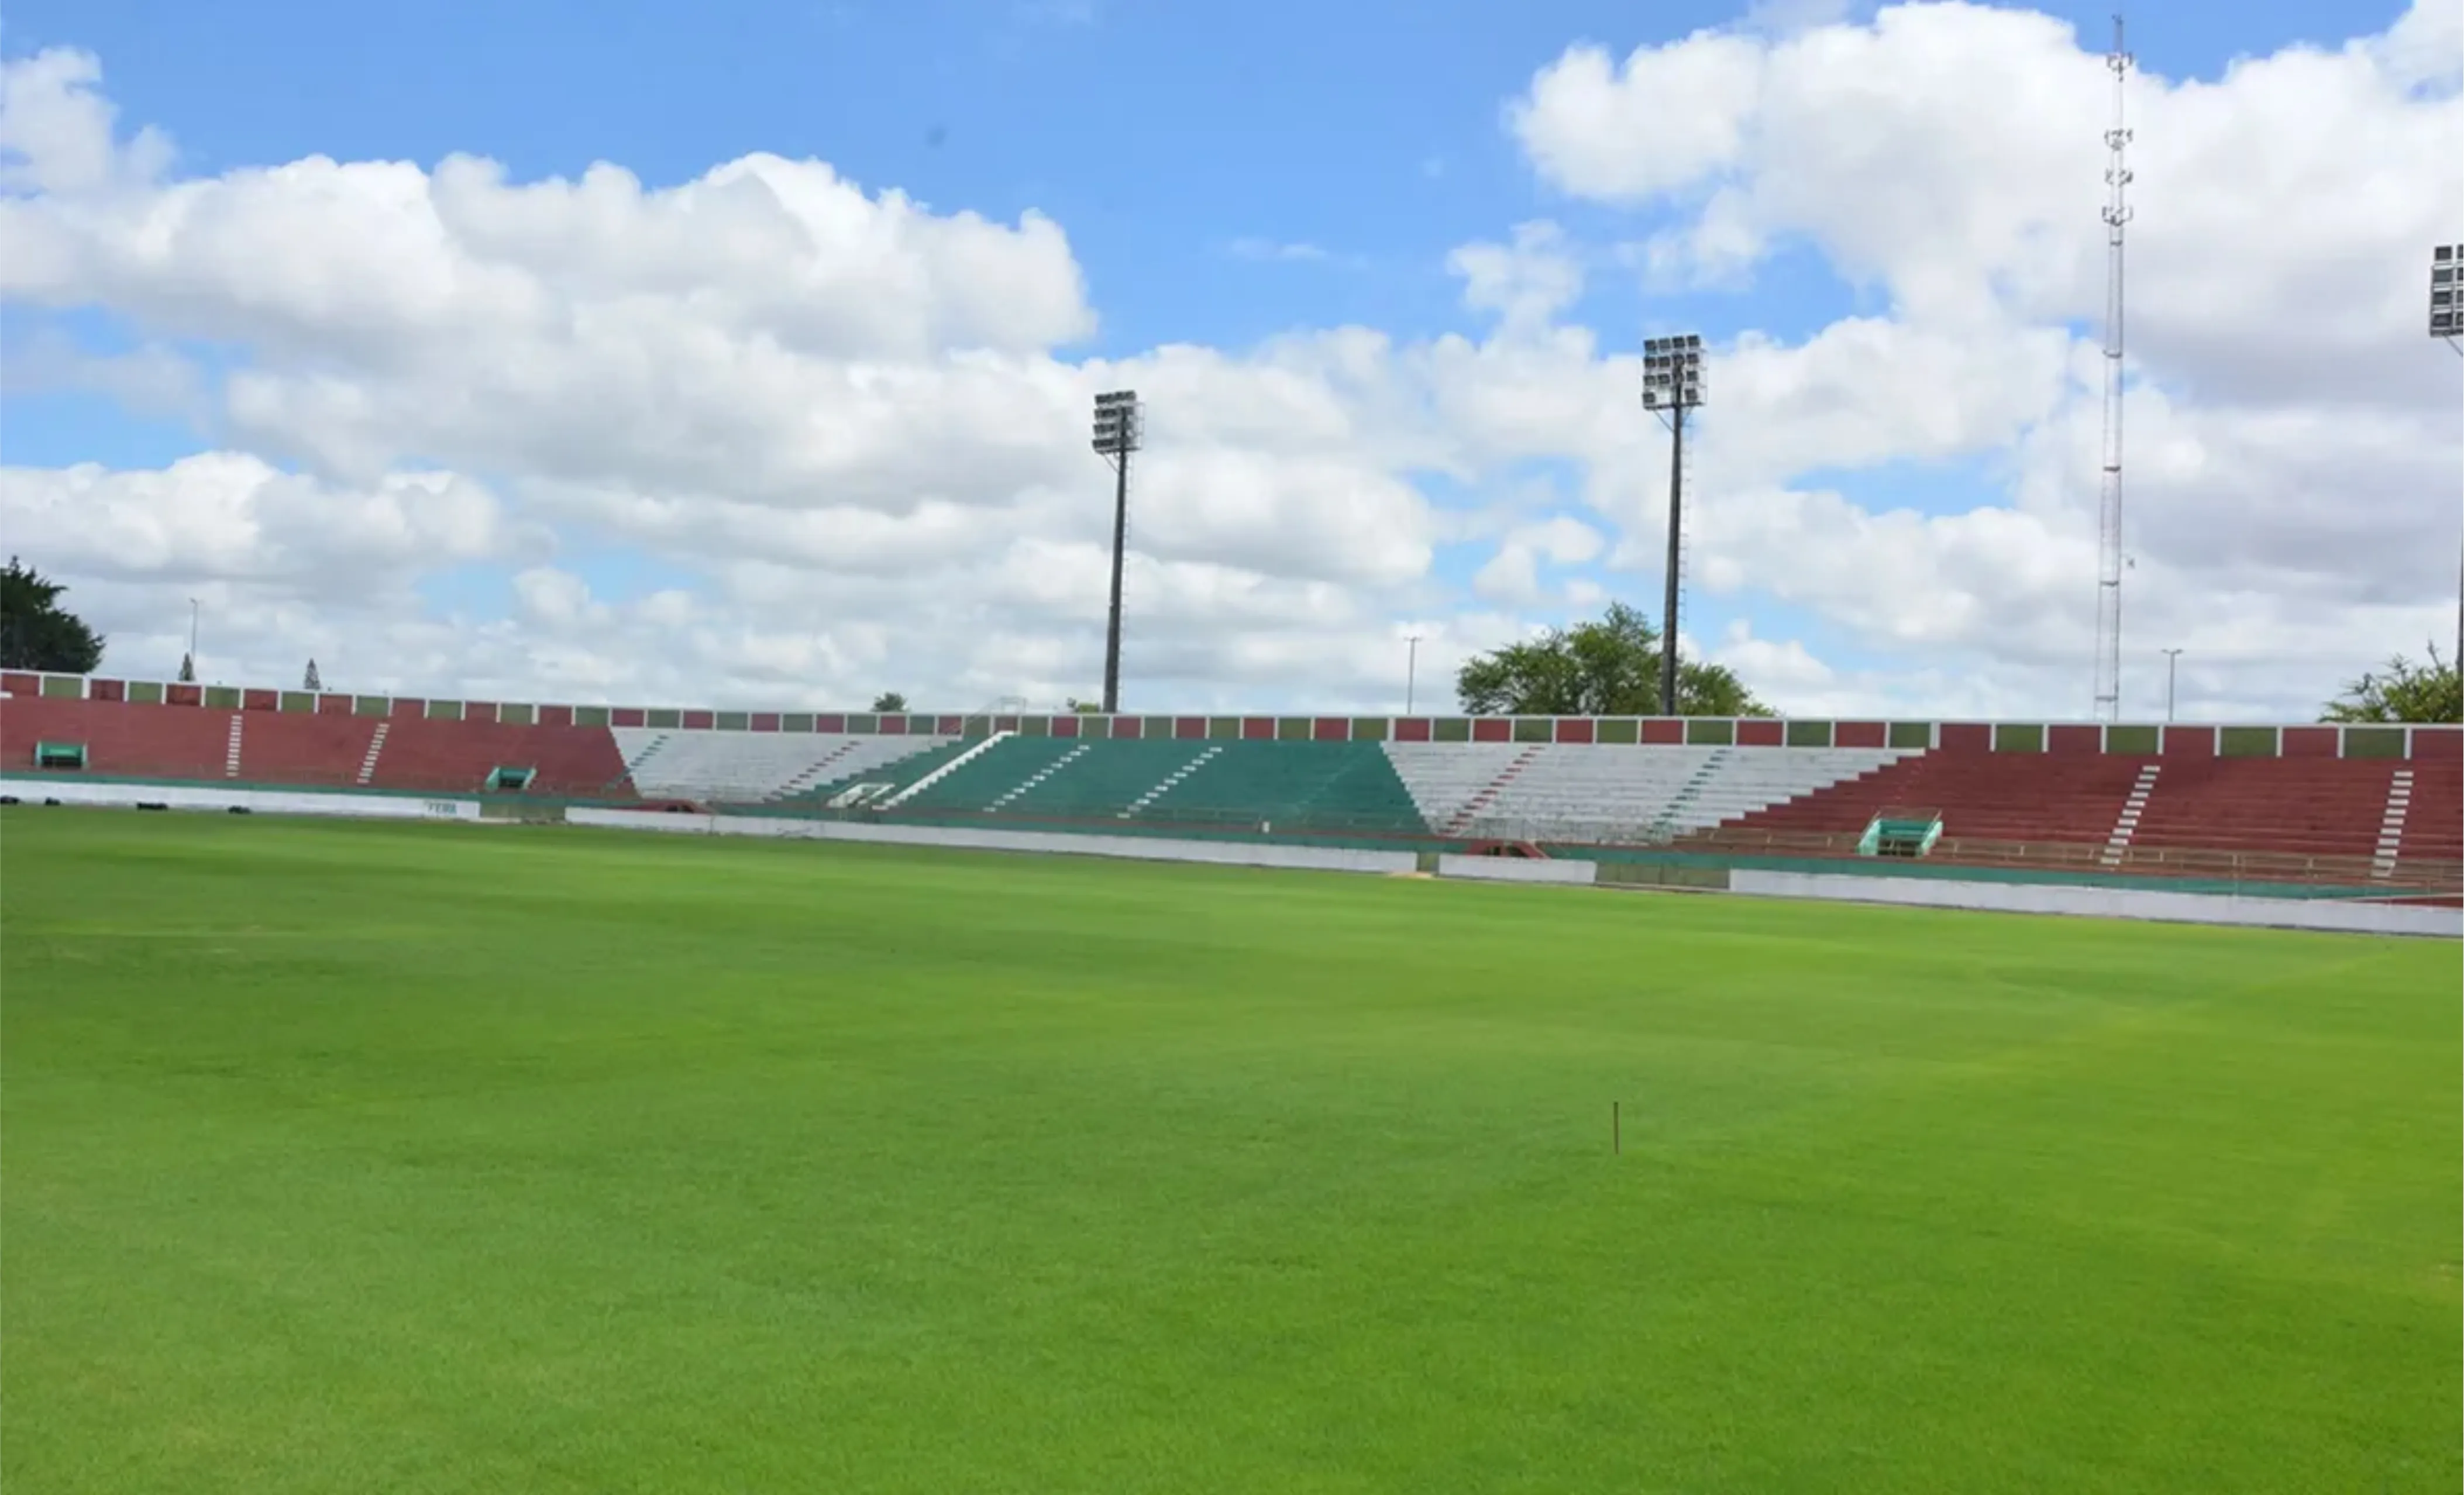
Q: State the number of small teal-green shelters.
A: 3